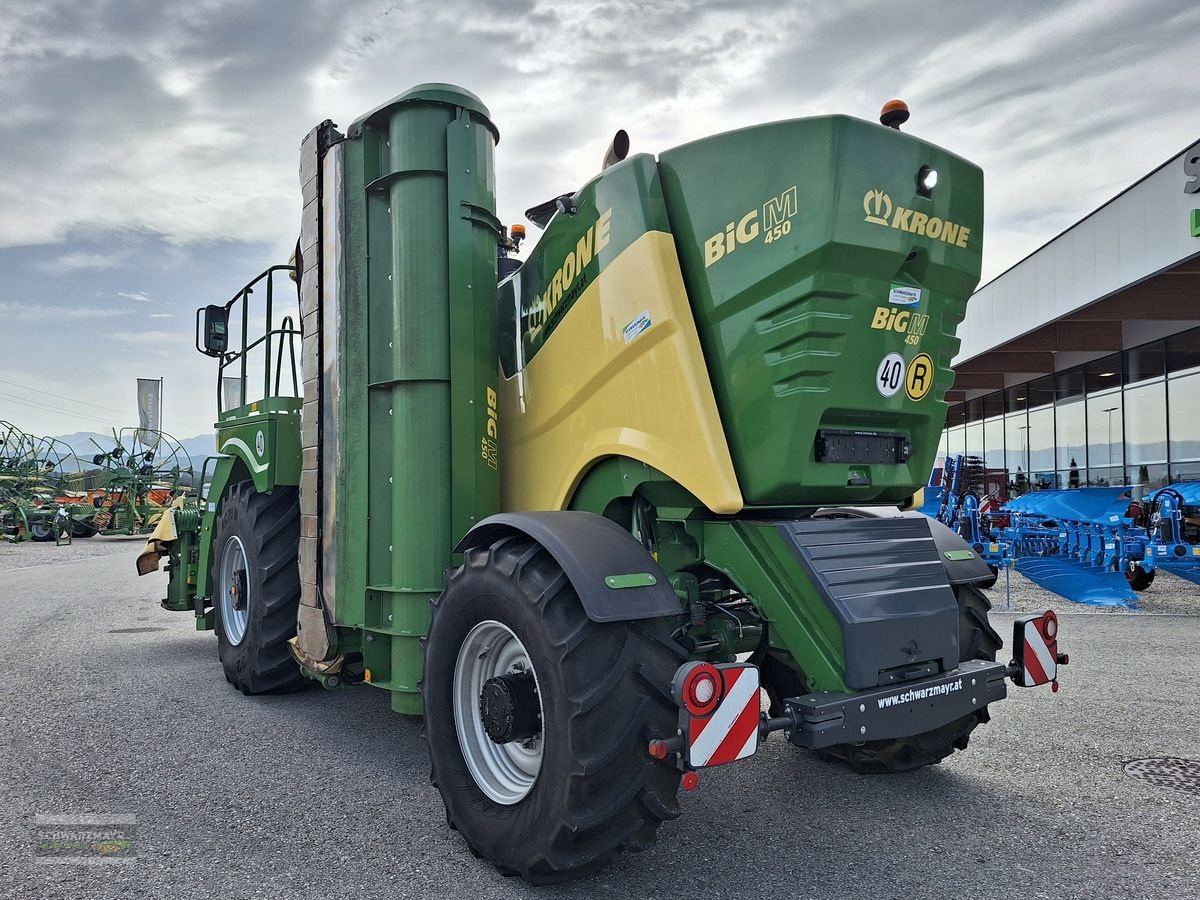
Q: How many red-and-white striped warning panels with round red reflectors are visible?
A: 2